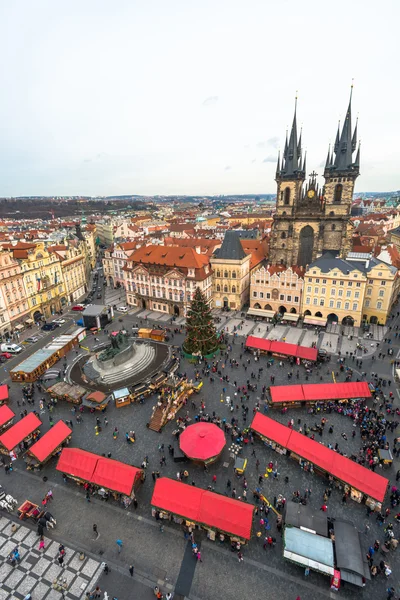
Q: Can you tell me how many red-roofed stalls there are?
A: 10